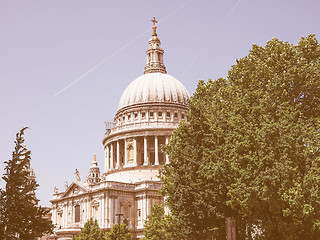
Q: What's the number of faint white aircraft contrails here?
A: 2